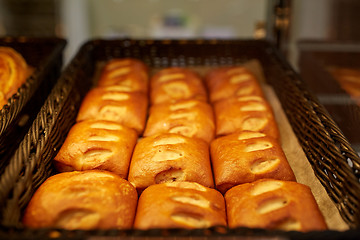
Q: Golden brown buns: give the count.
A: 12